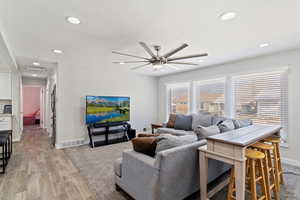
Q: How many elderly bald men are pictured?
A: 0